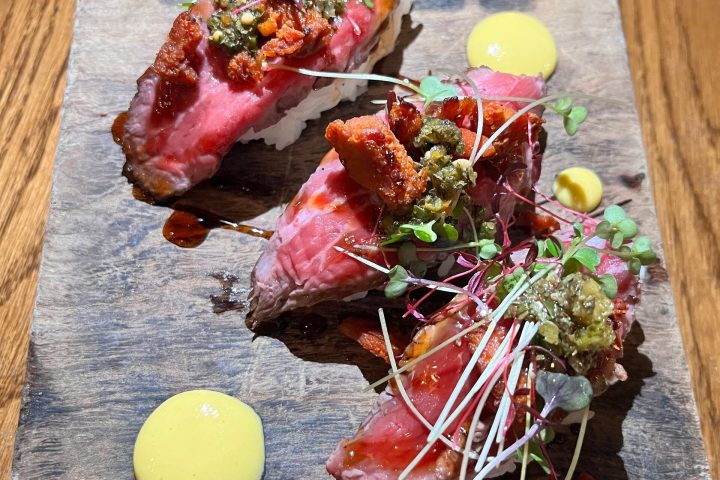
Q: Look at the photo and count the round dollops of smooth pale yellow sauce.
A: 3